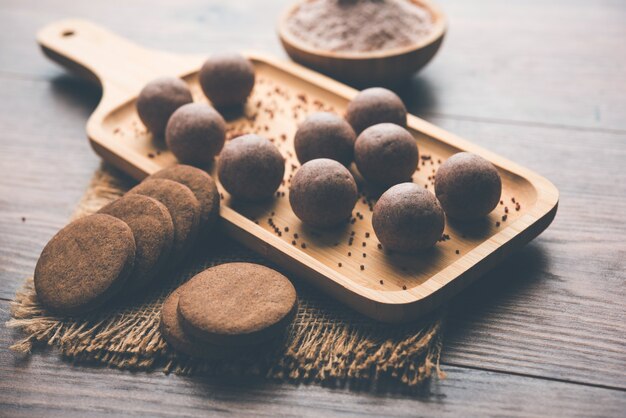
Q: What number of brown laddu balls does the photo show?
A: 10